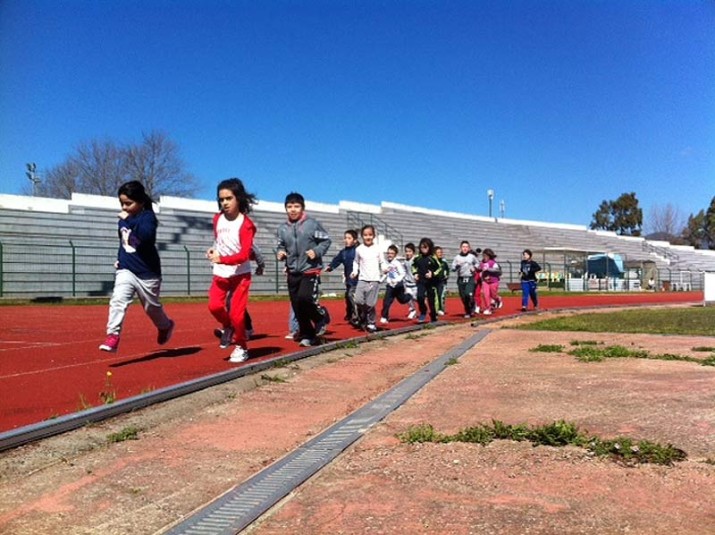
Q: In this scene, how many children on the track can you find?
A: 15